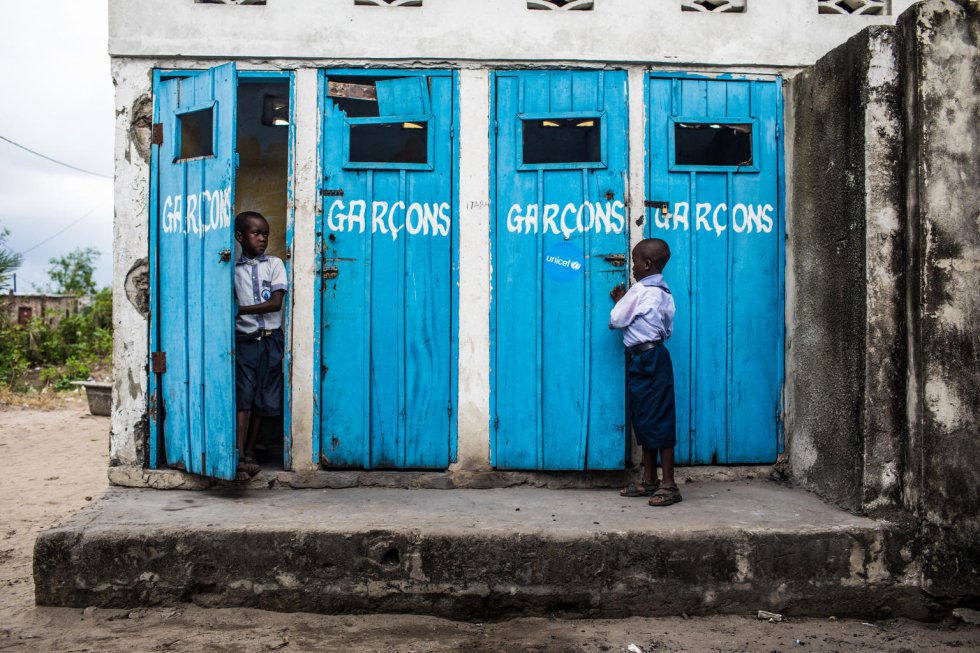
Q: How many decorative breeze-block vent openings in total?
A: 5